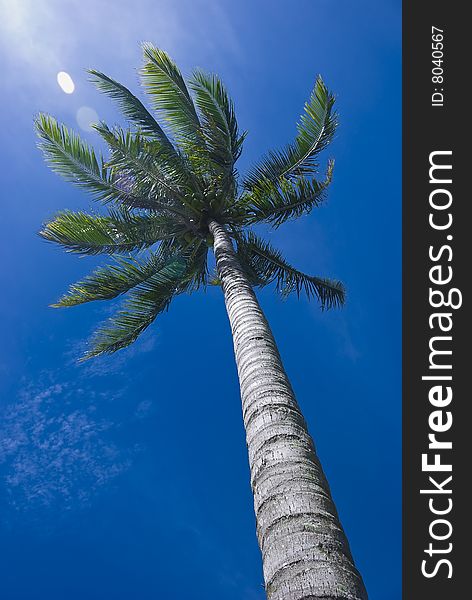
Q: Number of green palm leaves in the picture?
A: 11